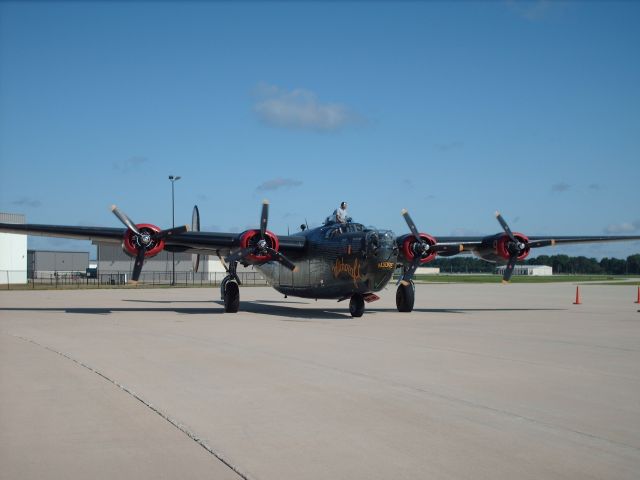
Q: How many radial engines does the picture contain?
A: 4